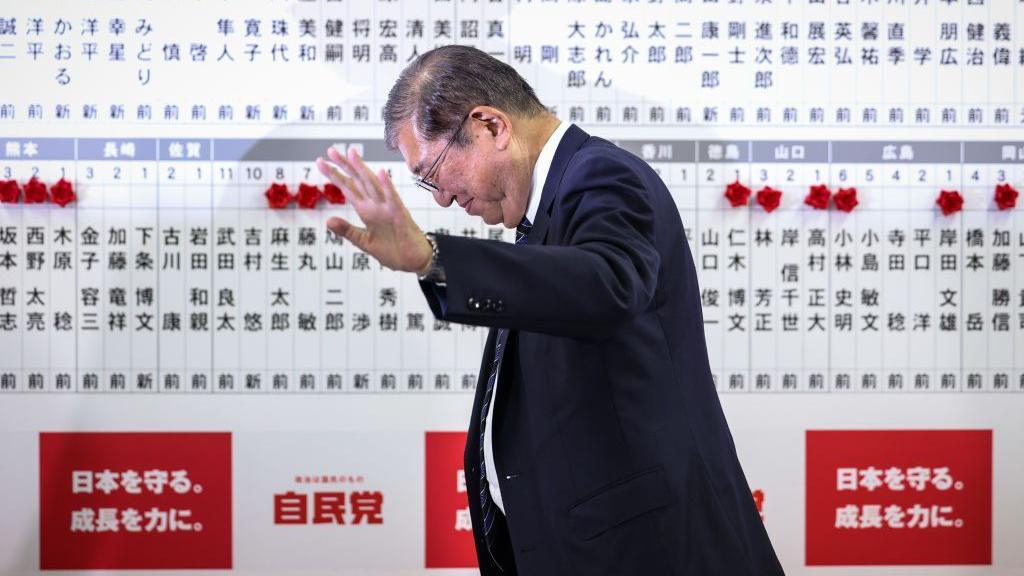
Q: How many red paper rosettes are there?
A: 12